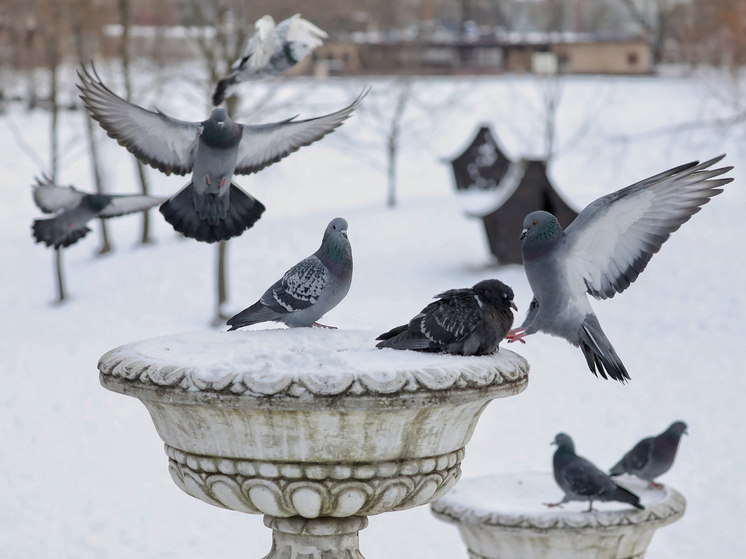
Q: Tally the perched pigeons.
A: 4